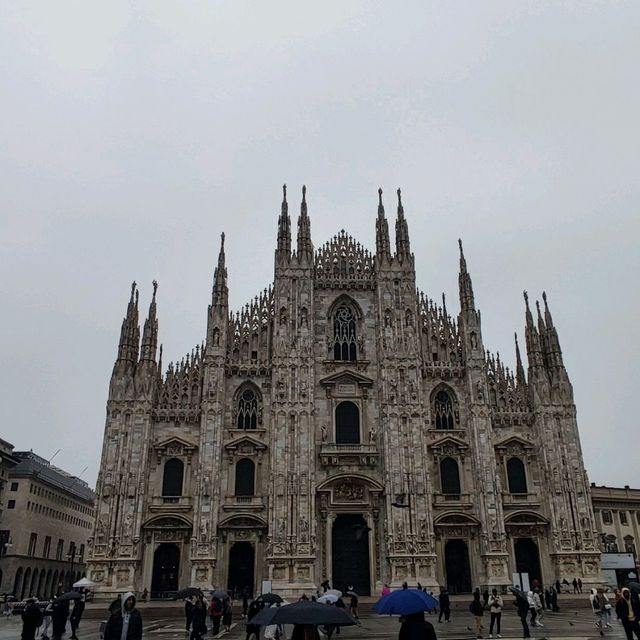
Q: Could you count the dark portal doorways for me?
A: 5